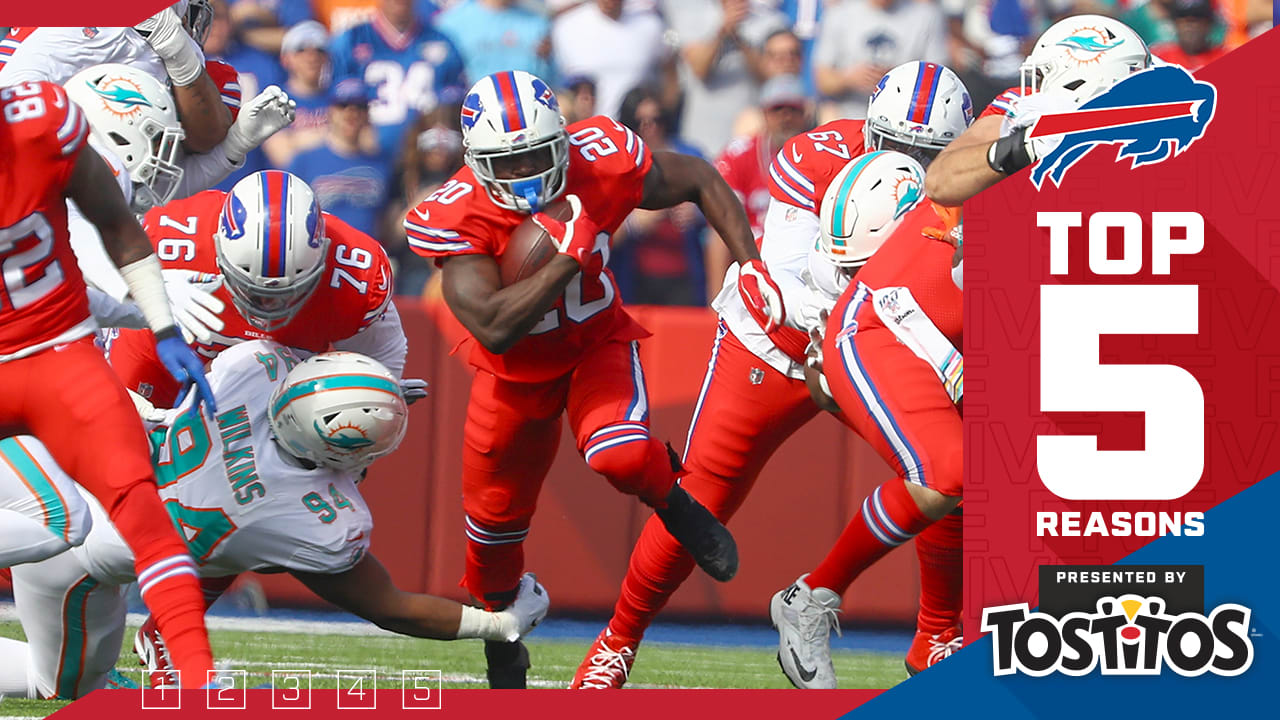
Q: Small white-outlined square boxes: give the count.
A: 5